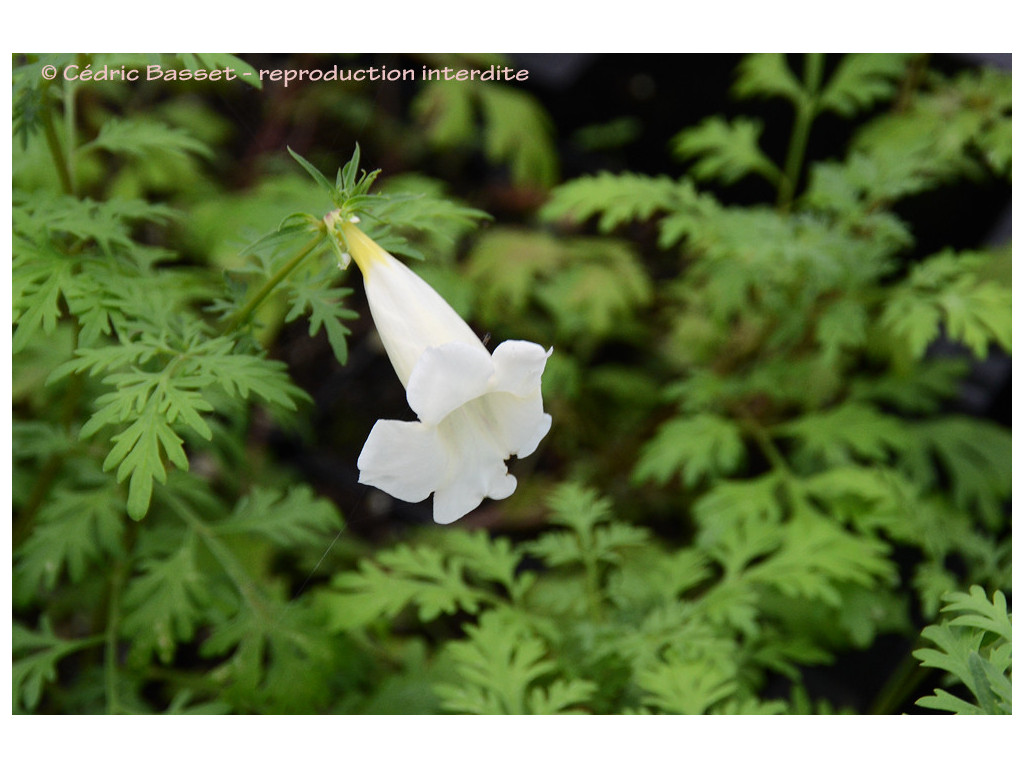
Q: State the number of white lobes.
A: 5